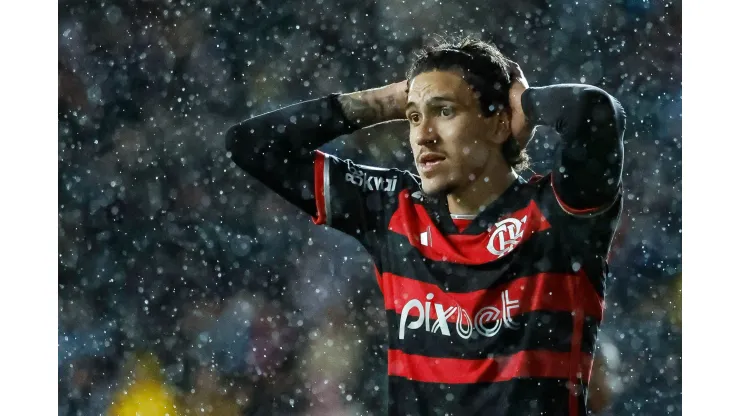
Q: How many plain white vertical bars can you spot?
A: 2